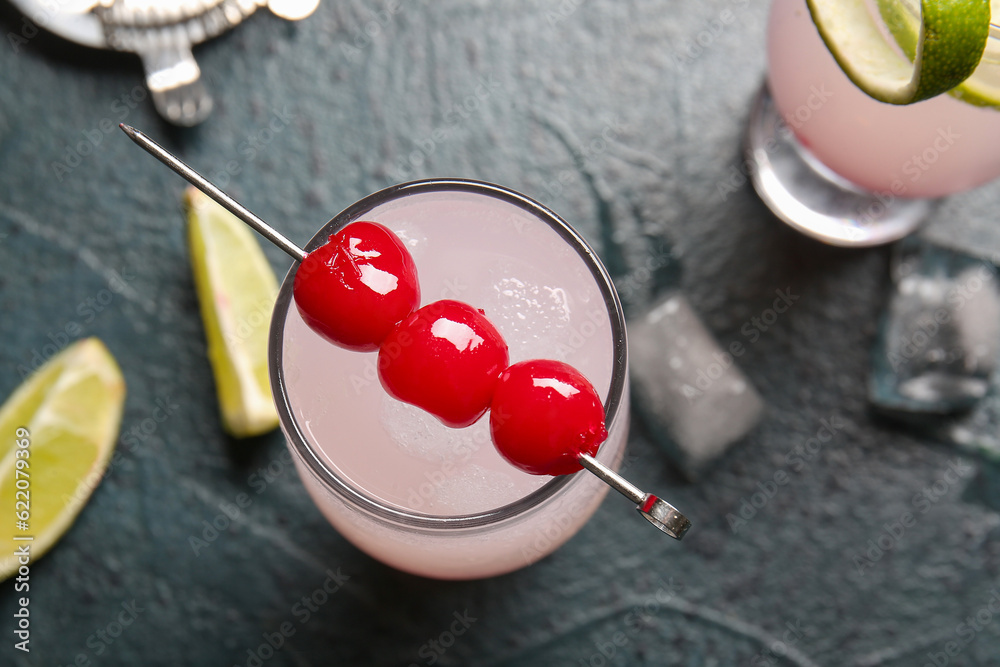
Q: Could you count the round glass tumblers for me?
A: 2